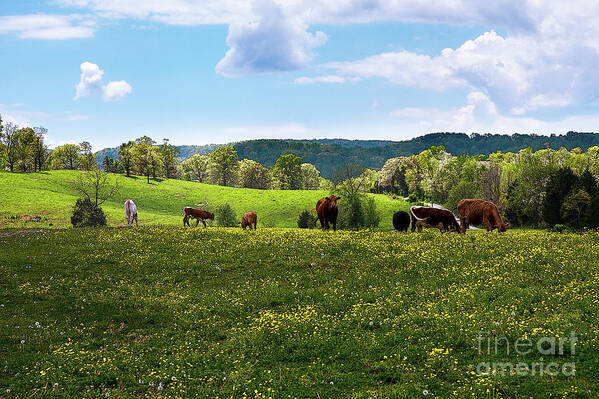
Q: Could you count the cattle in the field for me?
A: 7